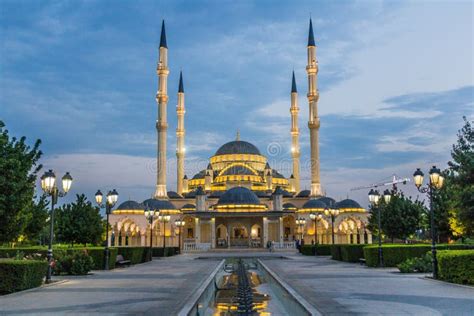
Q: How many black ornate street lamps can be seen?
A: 10